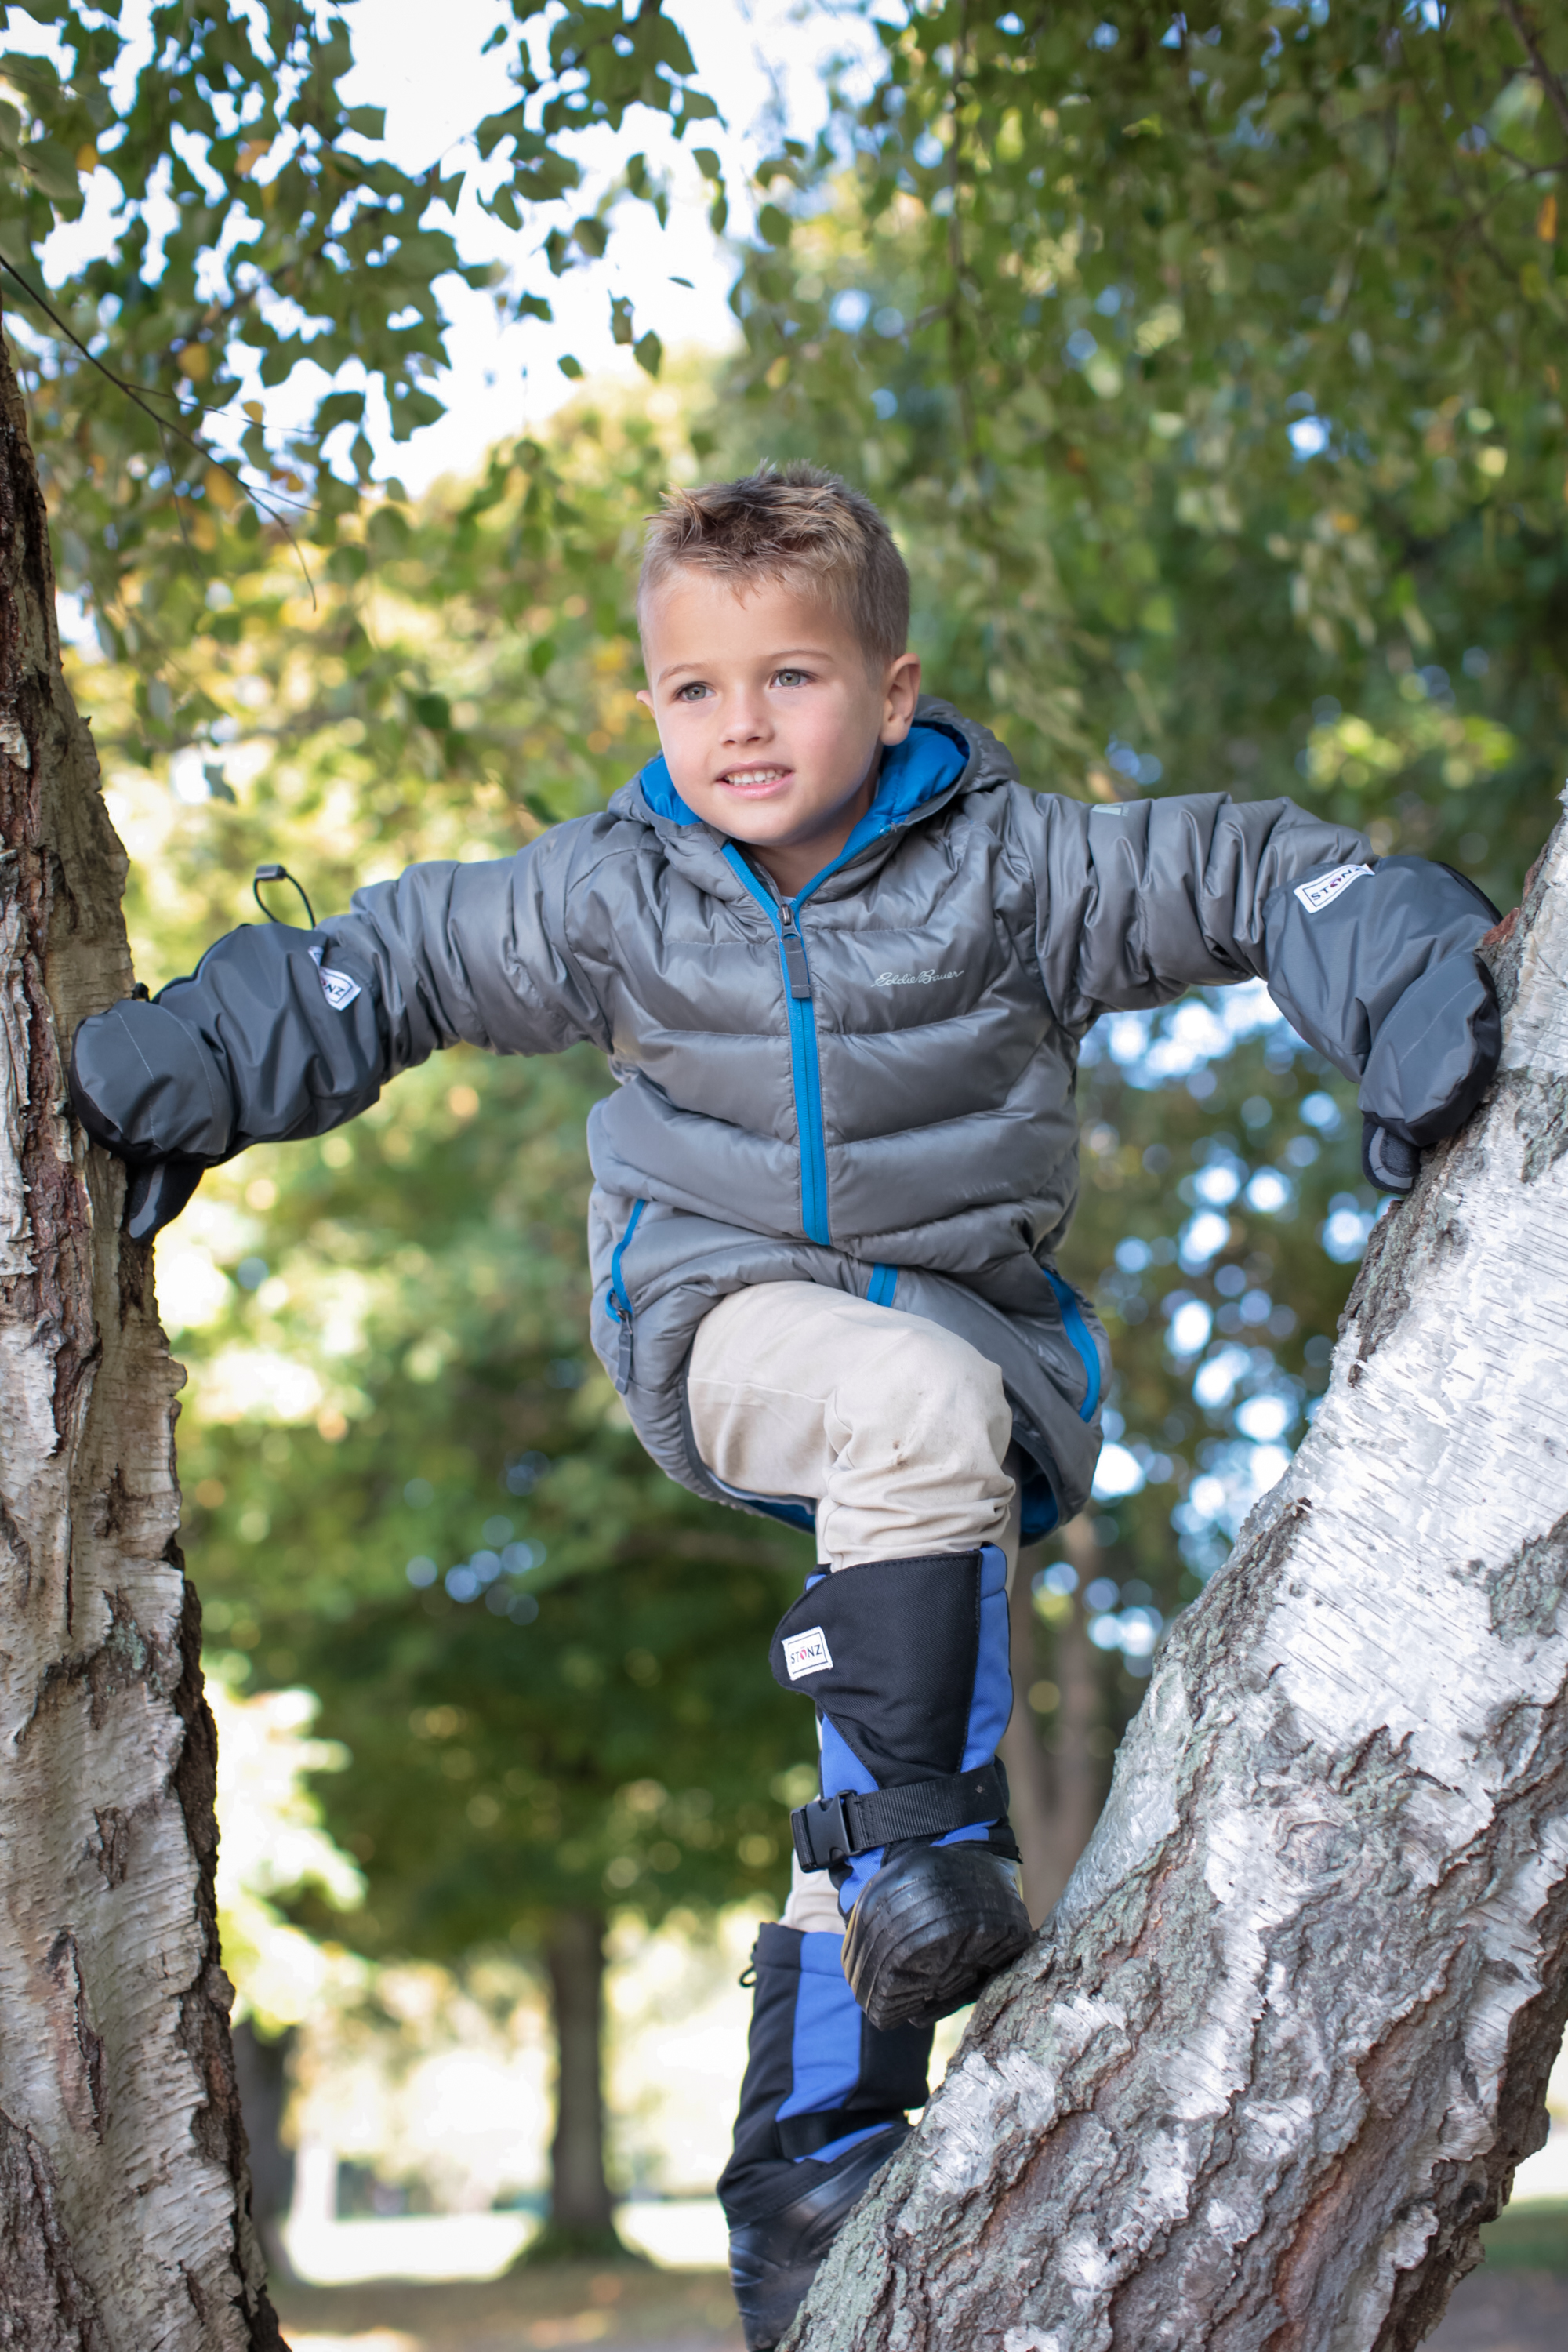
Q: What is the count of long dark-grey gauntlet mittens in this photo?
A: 2